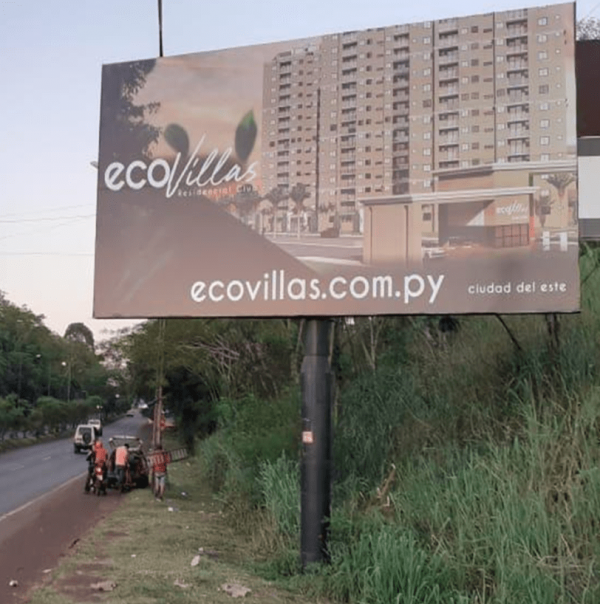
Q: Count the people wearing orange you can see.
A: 3